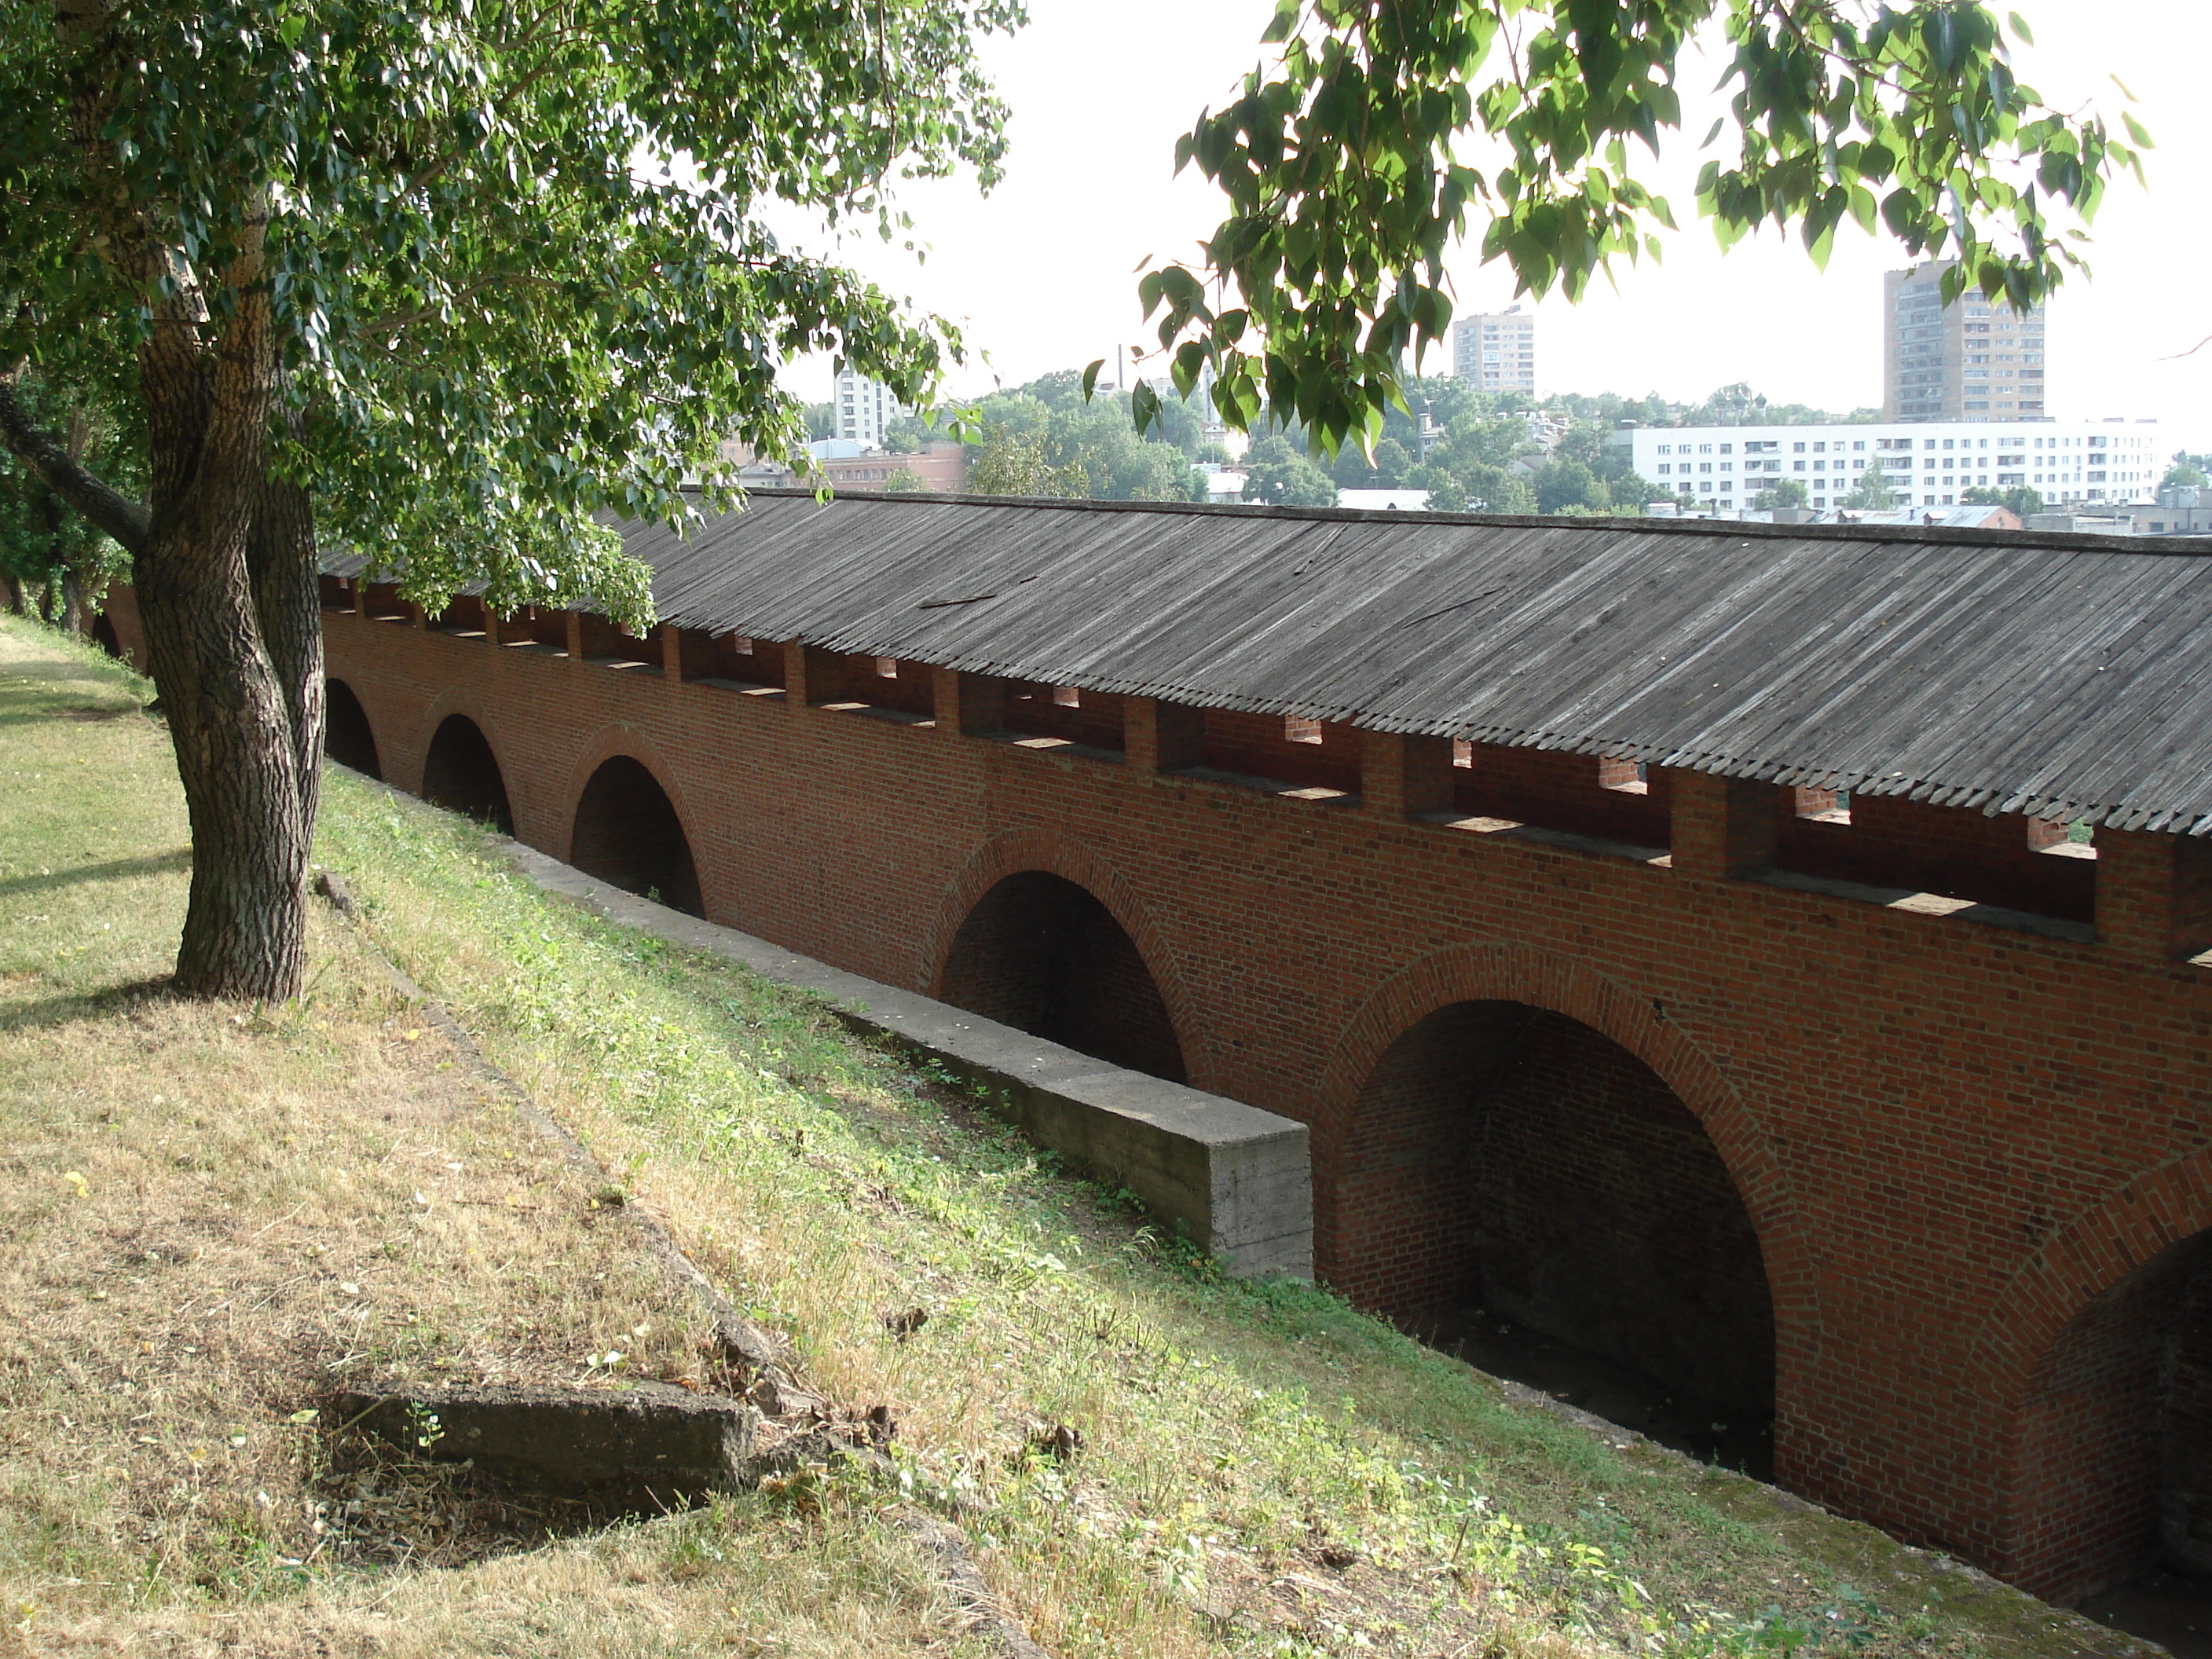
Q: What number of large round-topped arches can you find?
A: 7